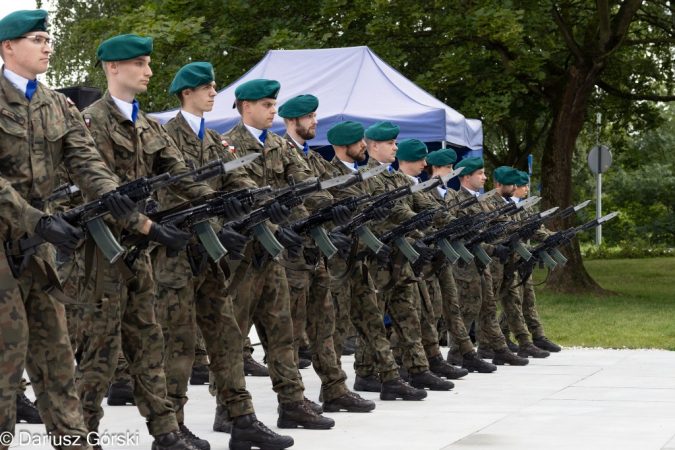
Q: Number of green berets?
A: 12